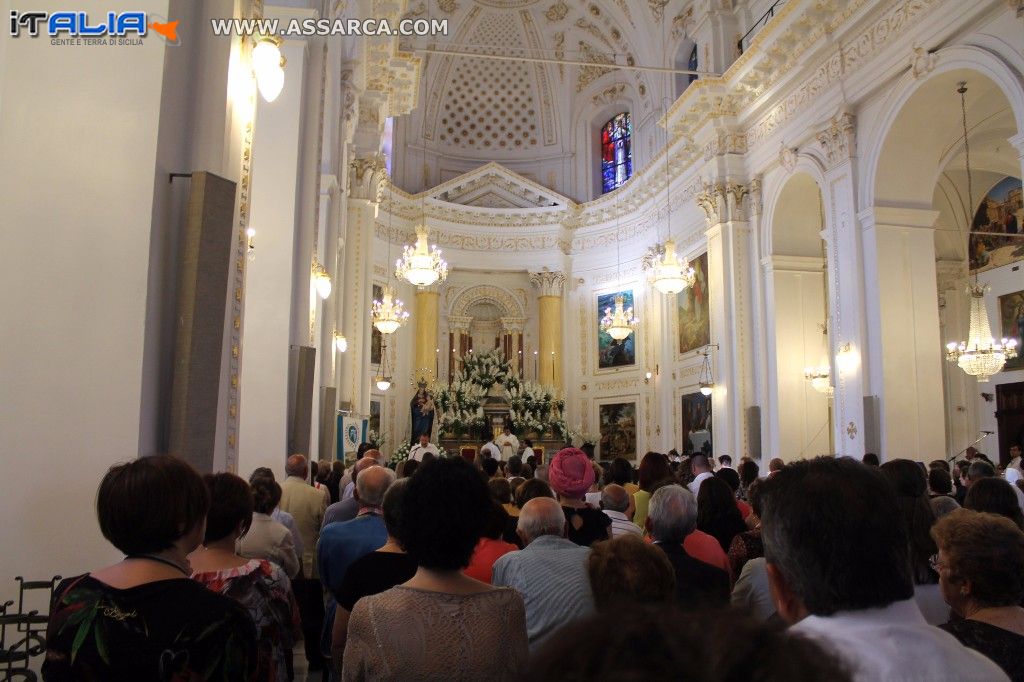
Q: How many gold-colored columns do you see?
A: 2